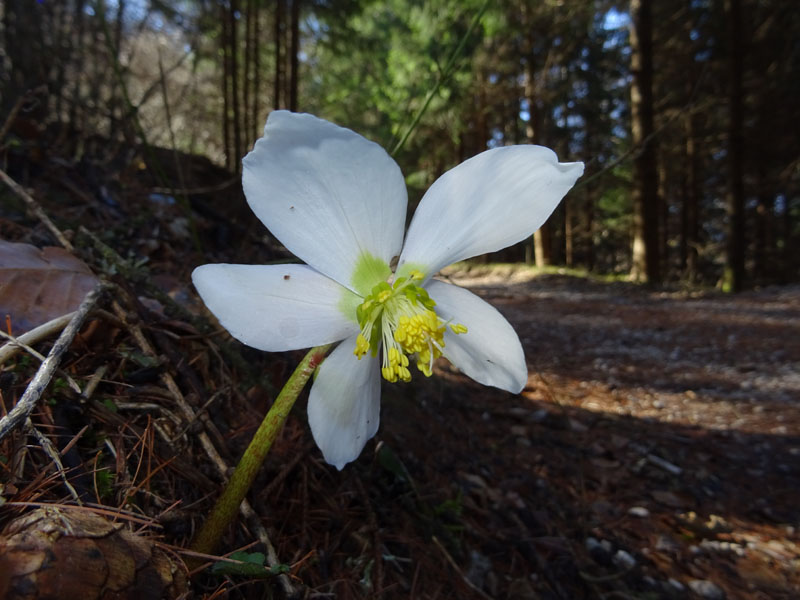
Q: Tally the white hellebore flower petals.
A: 5